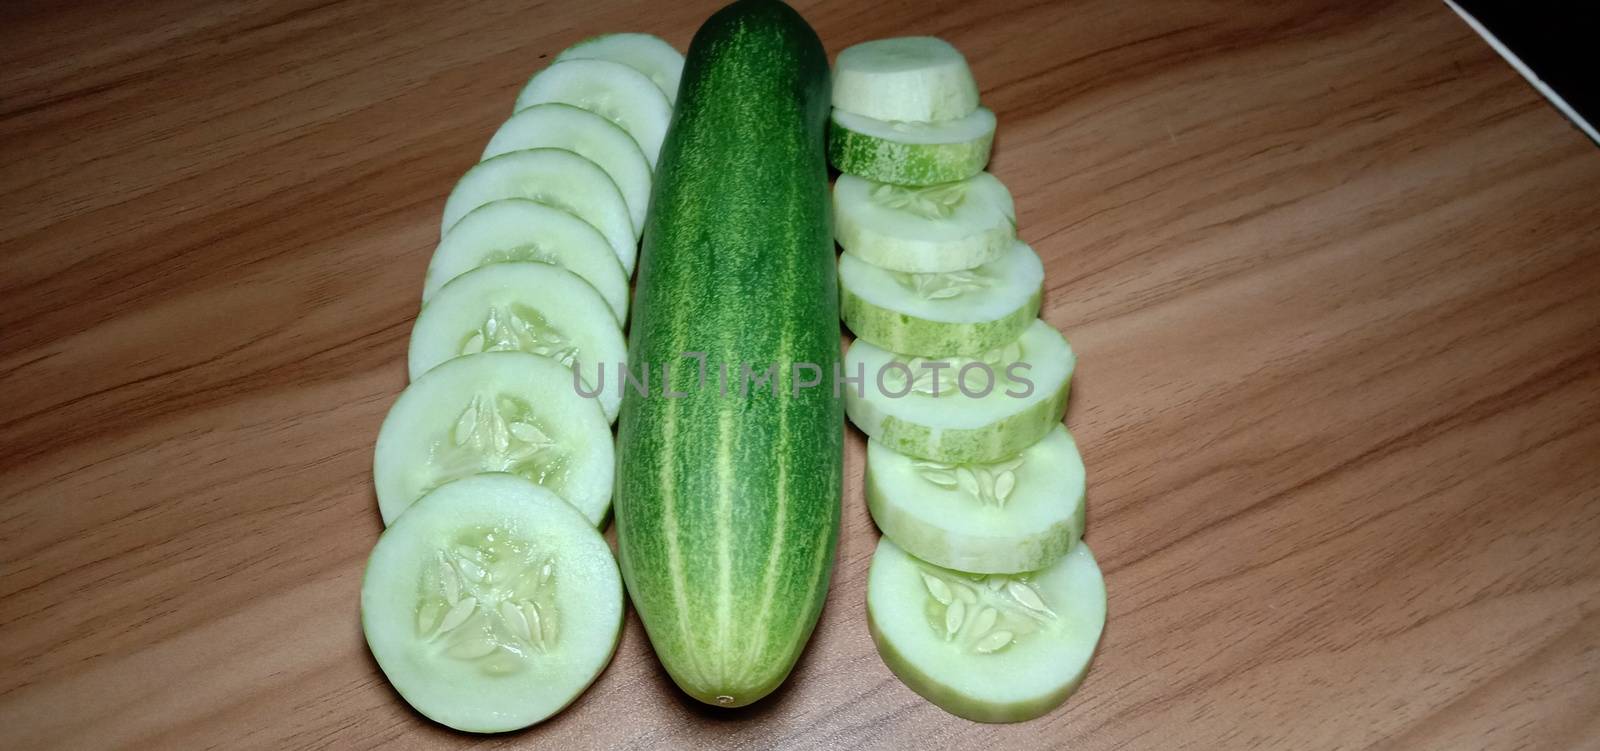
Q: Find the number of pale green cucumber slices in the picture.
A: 15